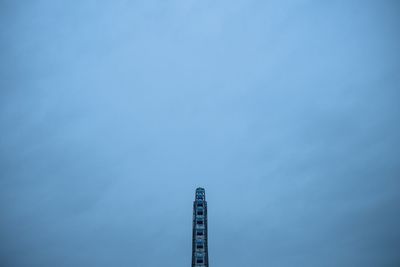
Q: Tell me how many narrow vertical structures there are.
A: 1